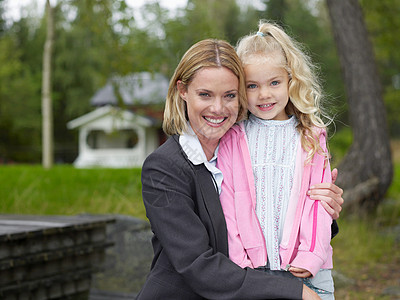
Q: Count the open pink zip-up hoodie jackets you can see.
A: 1